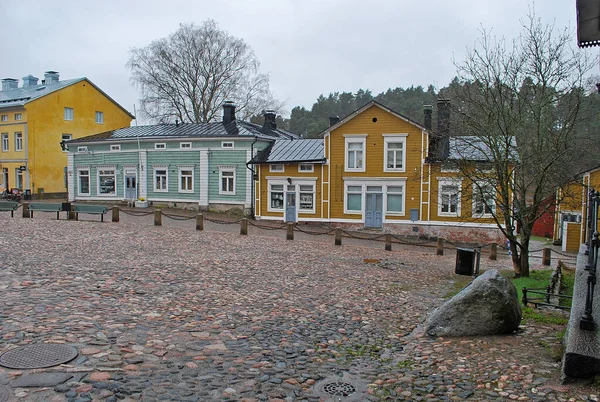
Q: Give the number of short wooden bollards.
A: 12